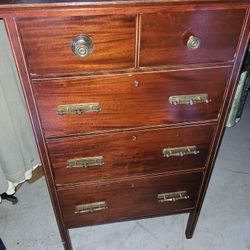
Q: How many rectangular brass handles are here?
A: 6